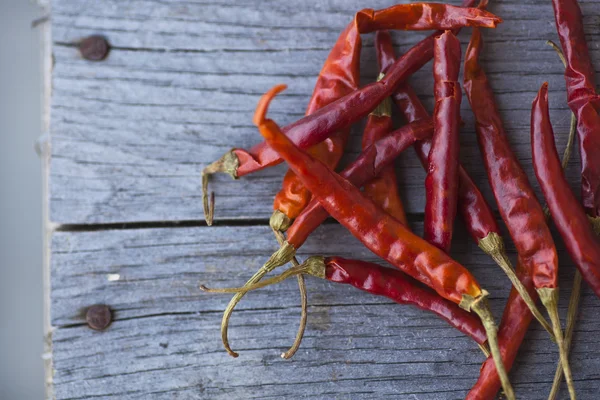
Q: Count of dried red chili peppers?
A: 12